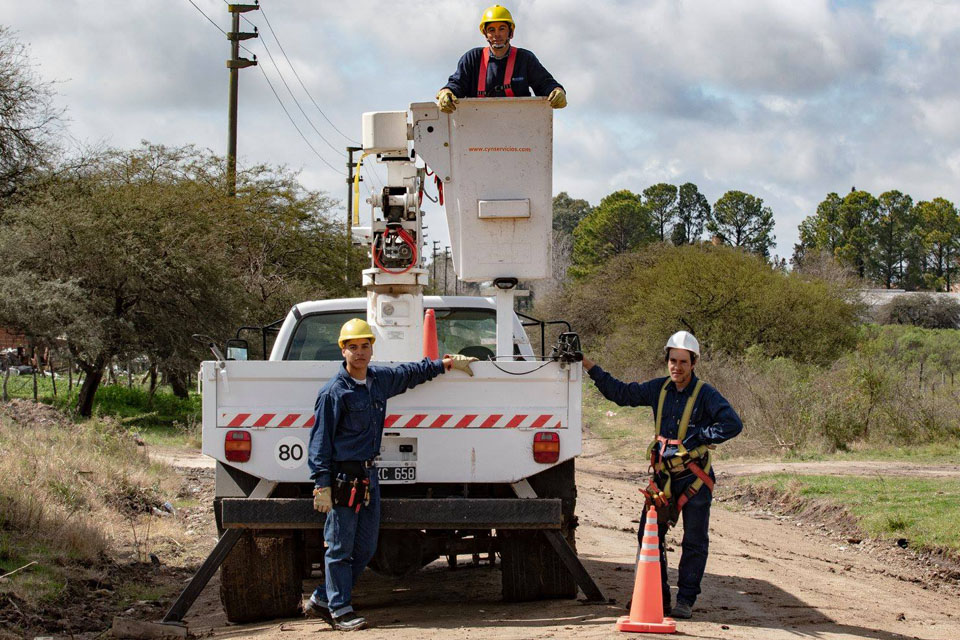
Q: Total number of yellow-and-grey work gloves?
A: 4